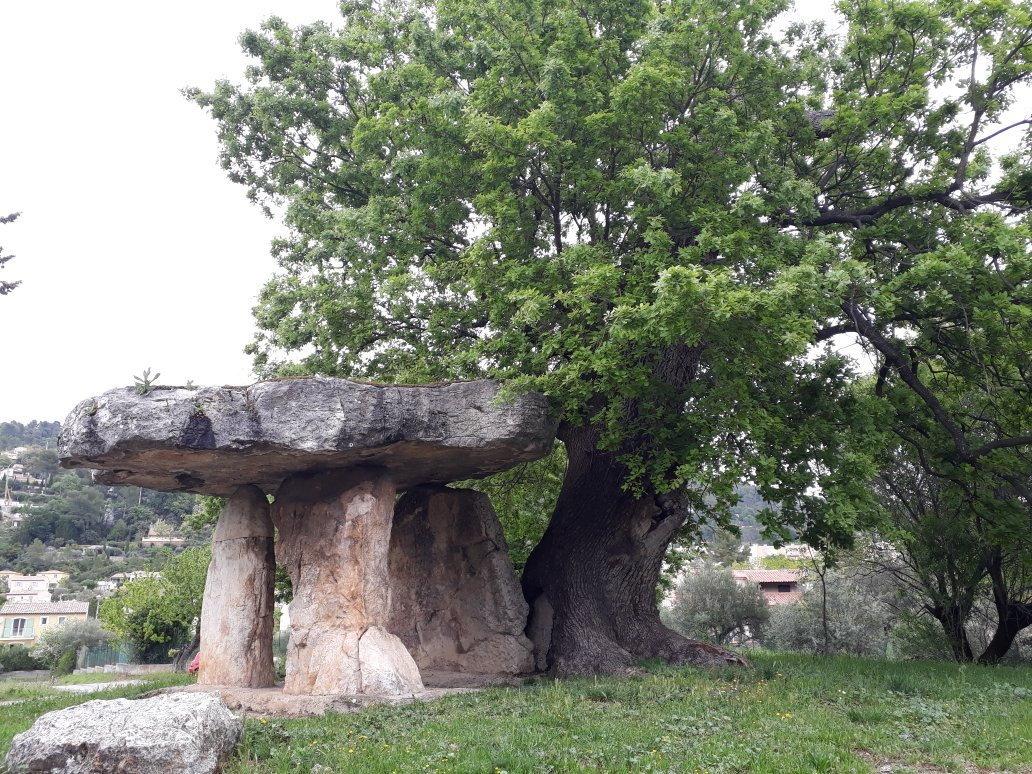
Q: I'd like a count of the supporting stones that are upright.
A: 3